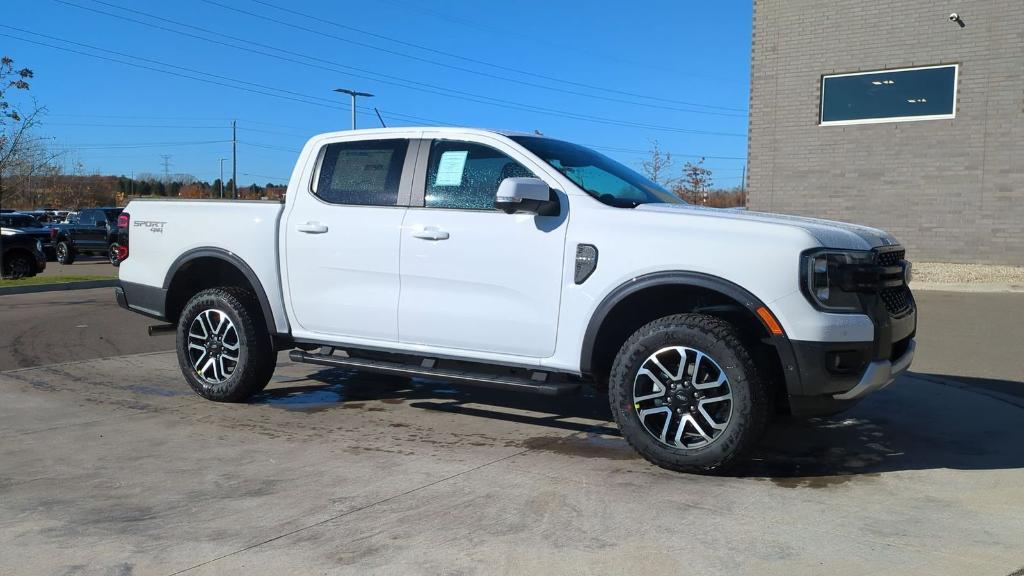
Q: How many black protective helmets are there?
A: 0